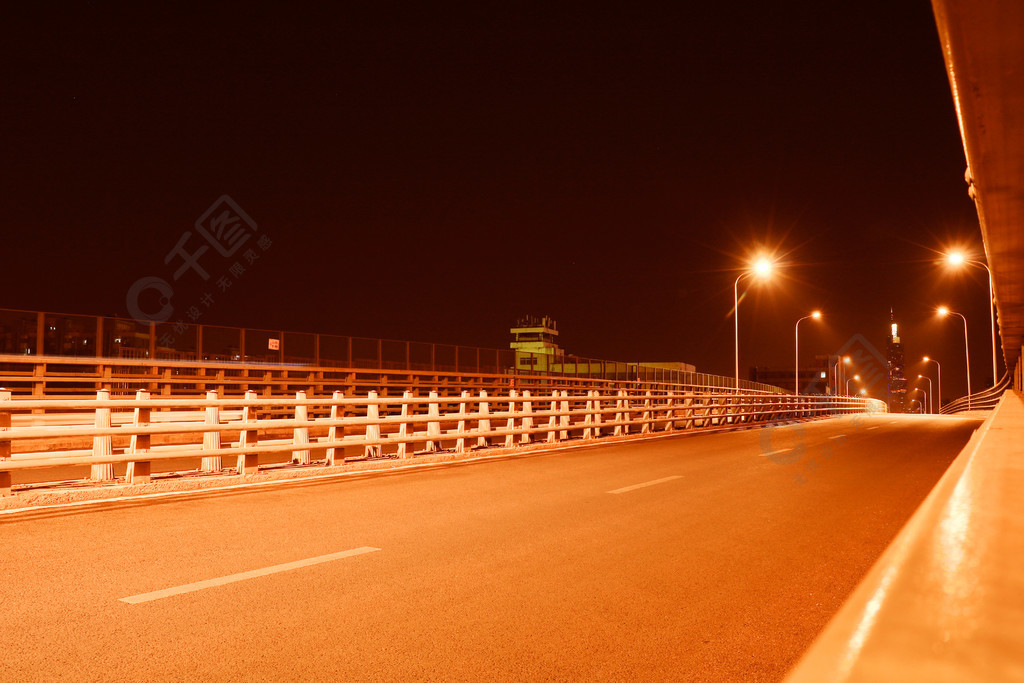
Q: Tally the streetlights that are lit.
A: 11